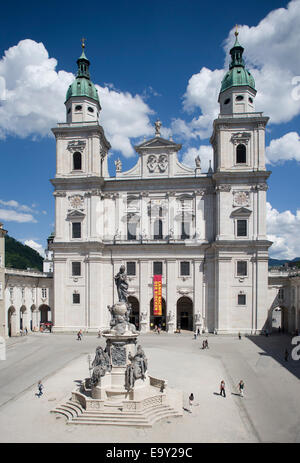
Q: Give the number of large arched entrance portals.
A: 3